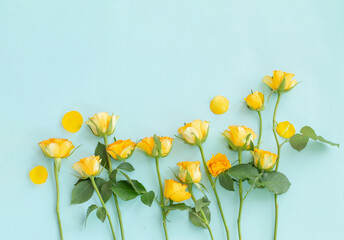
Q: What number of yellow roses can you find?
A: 13